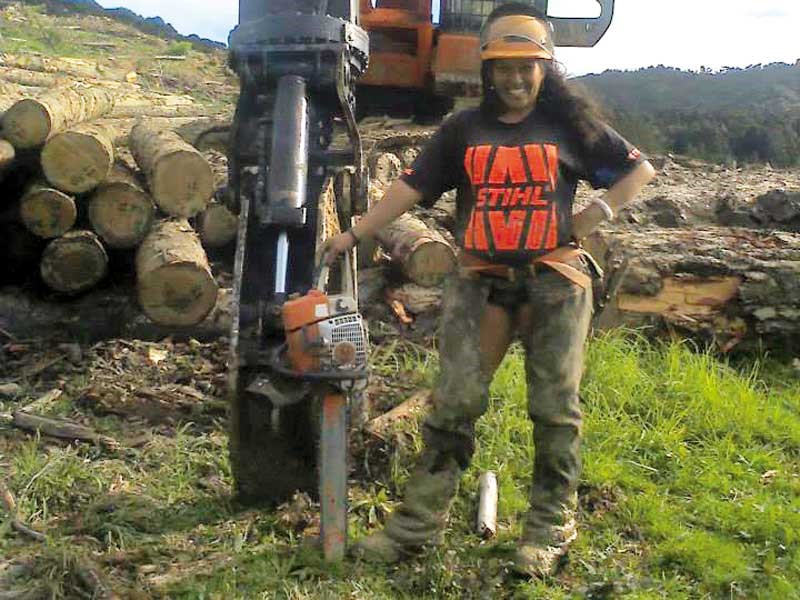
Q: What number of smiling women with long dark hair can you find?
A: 1